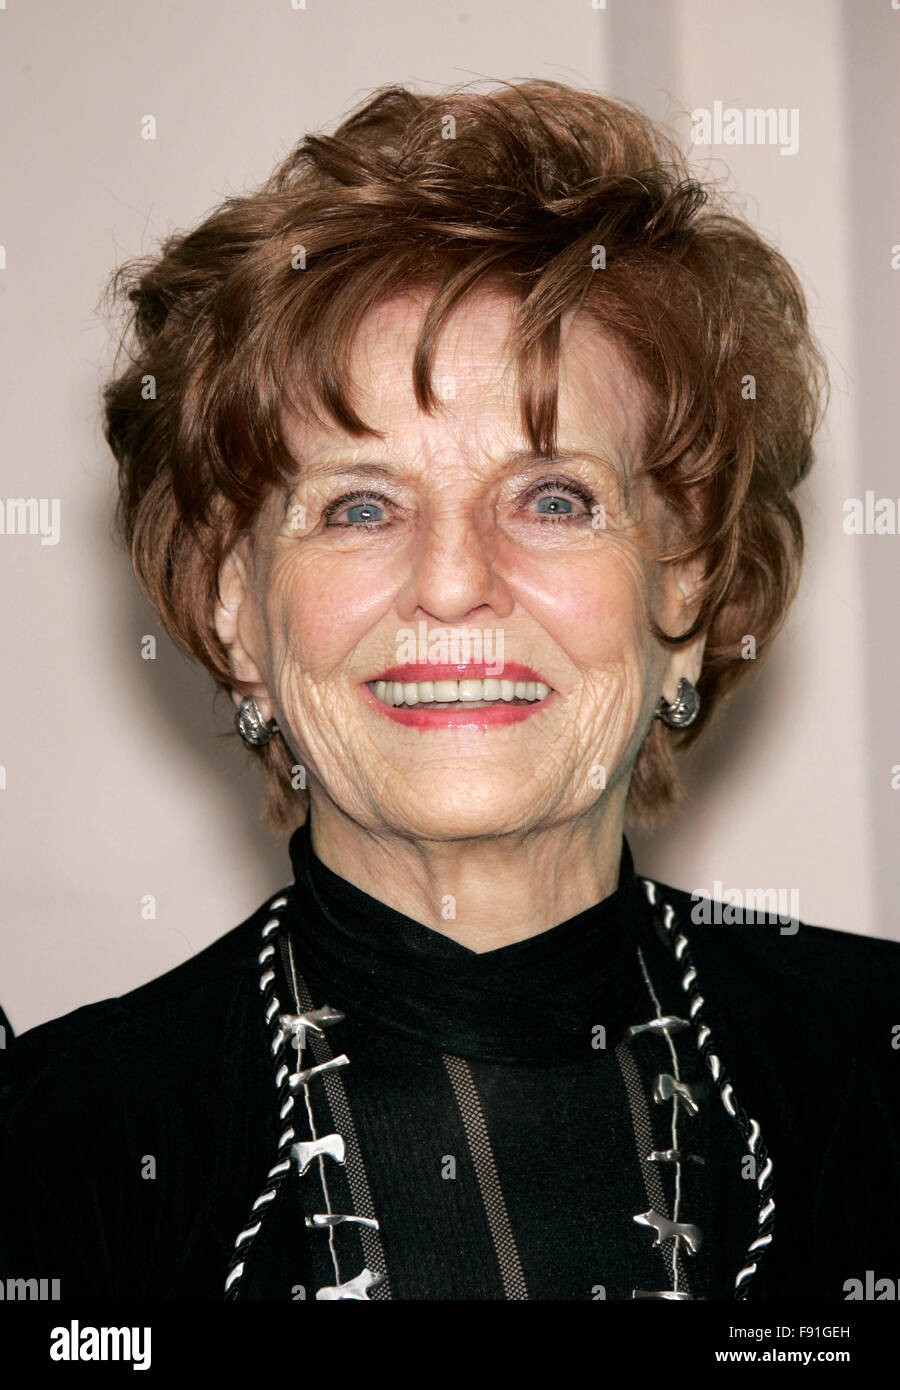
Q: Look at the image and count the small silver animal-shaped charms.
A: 10